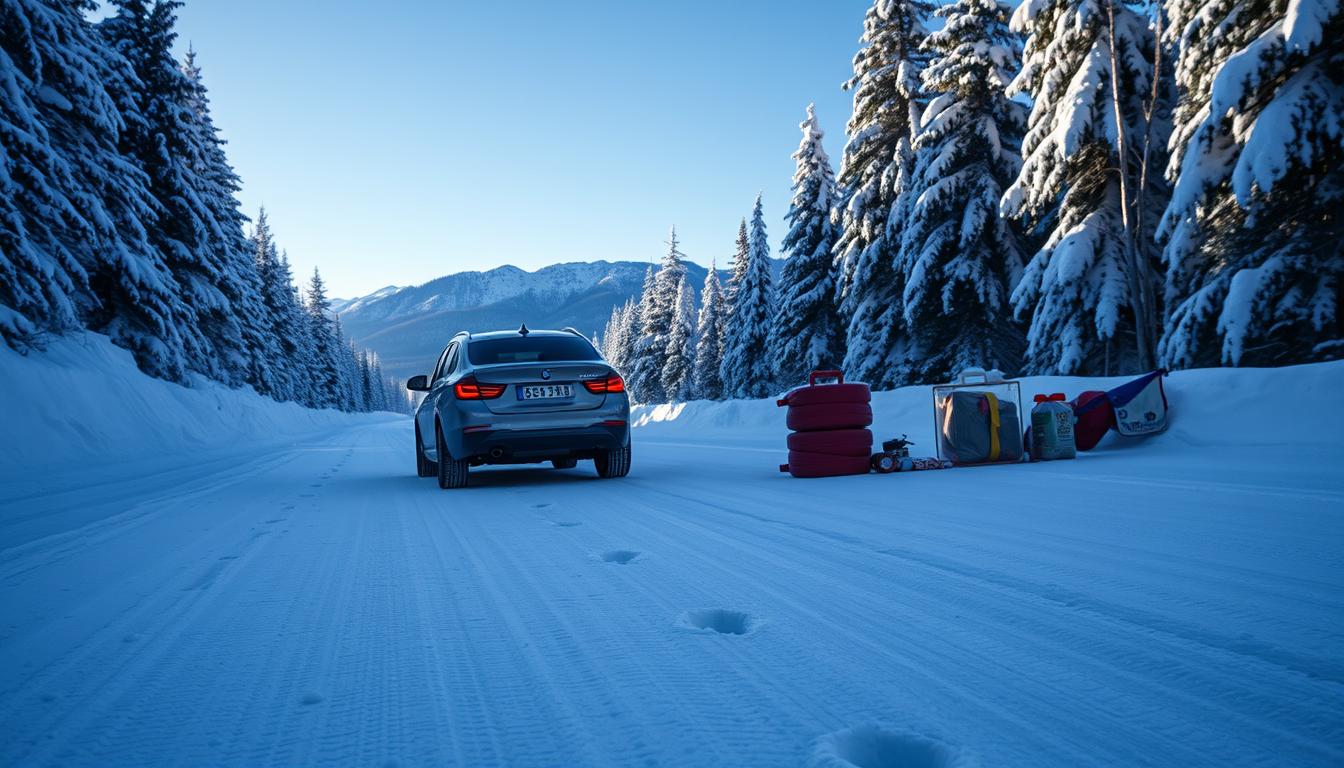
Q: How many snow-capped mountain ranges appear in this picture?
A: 1